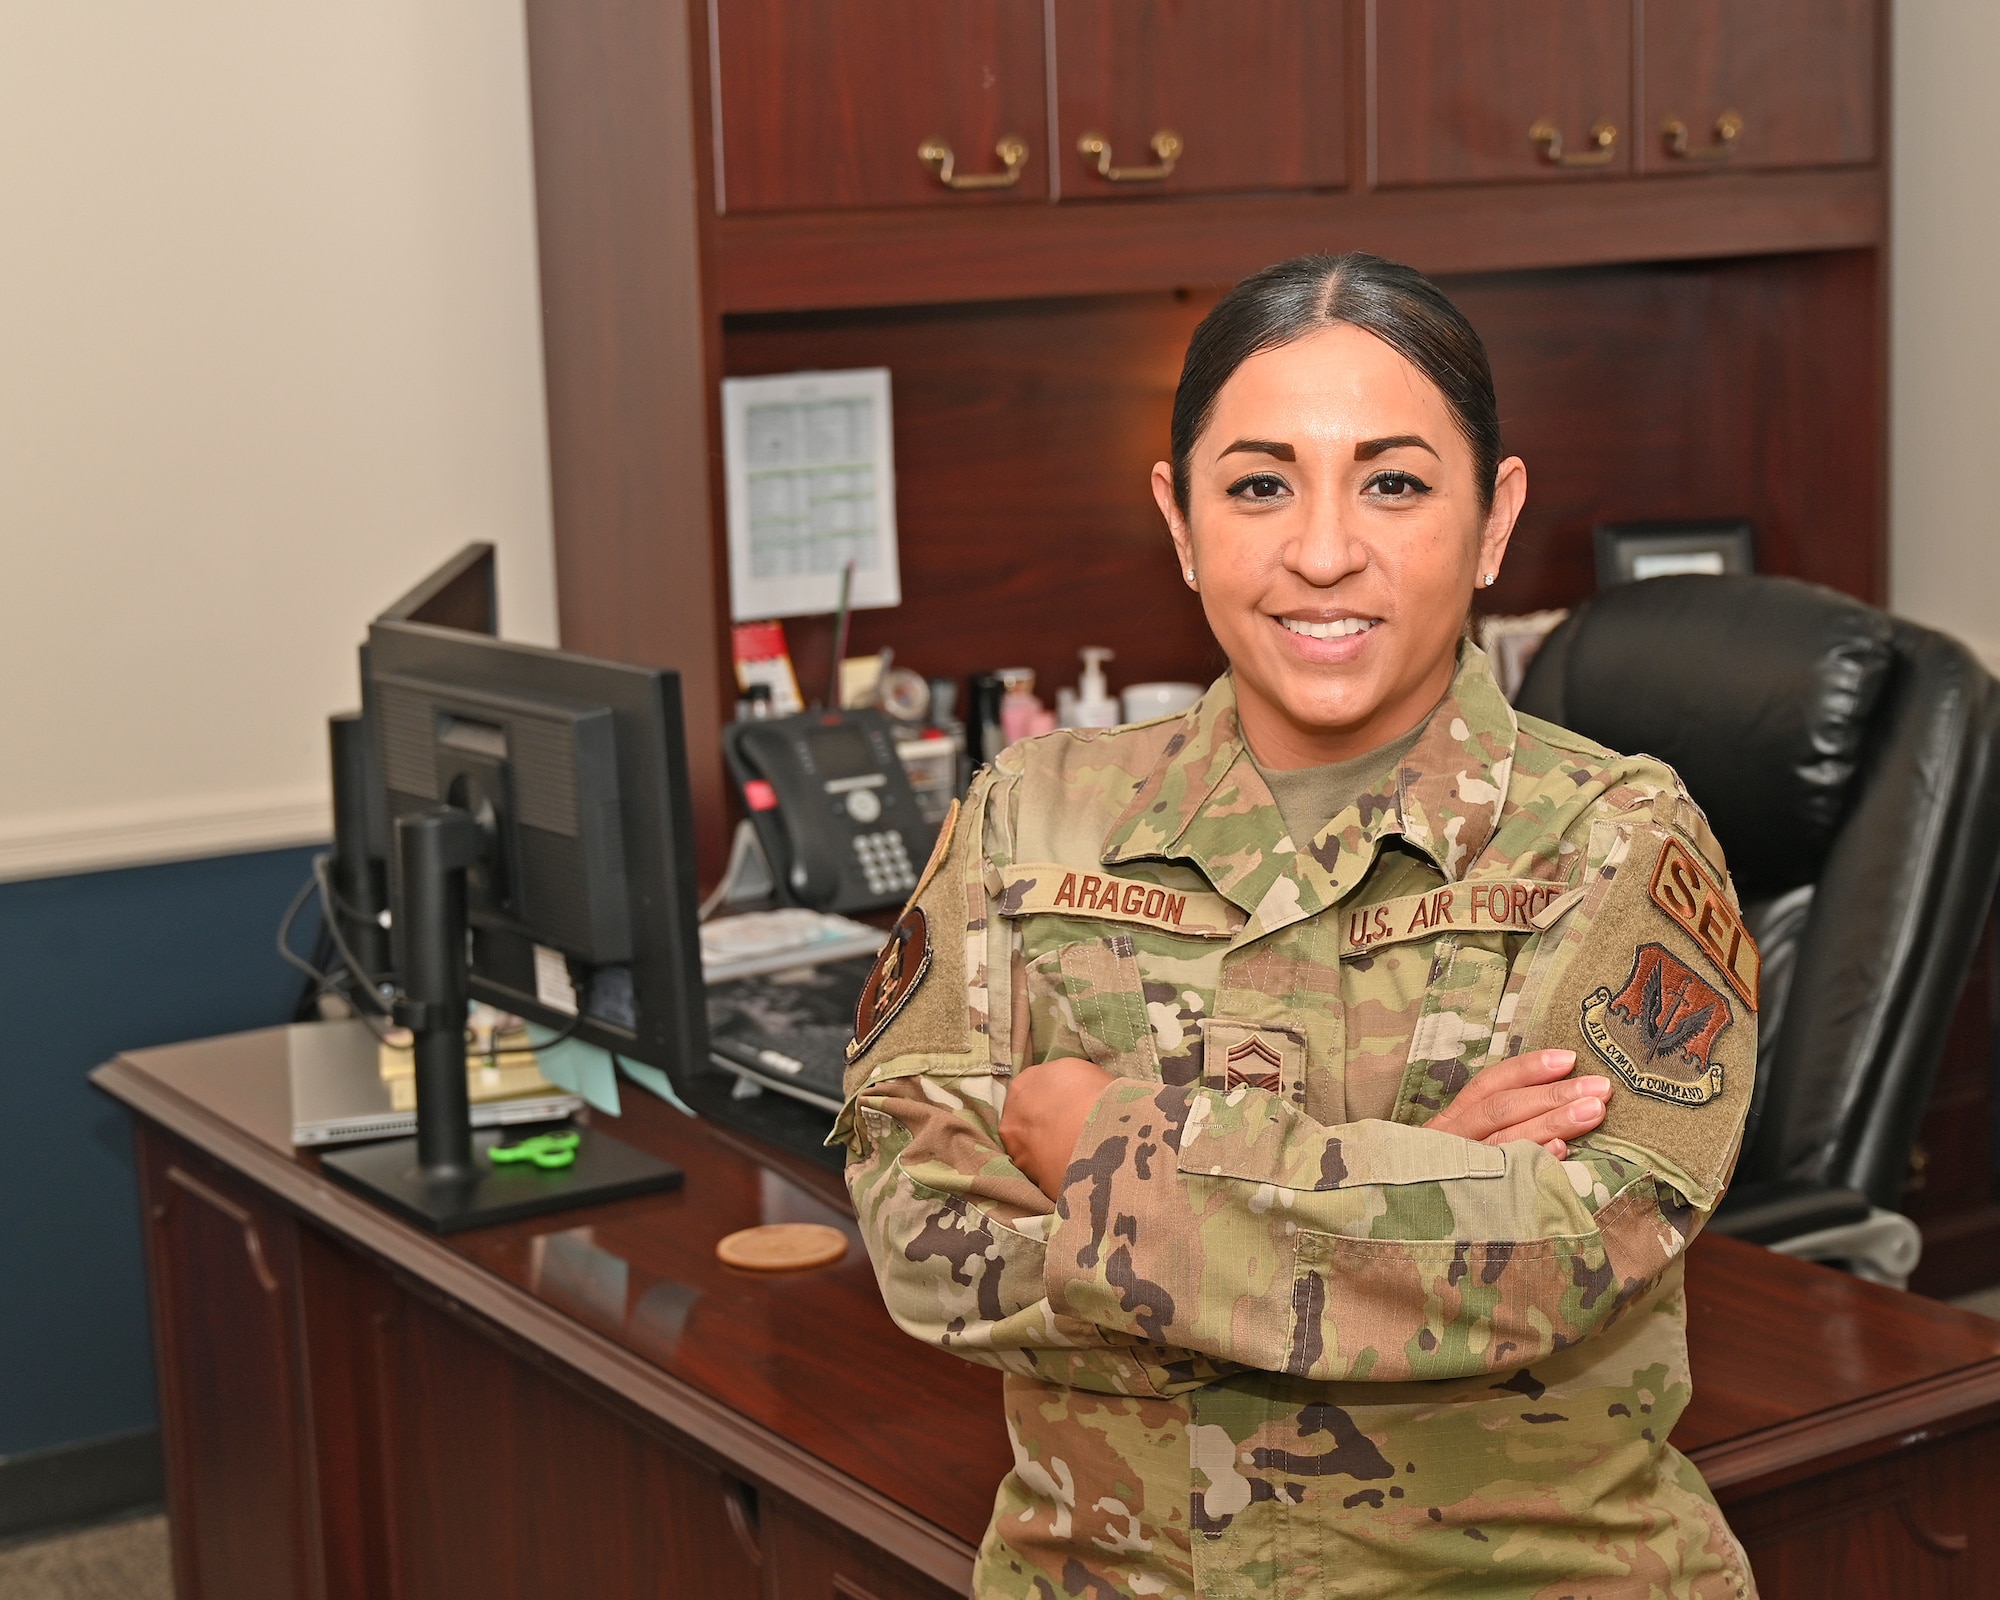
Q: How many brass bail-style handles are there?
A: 4